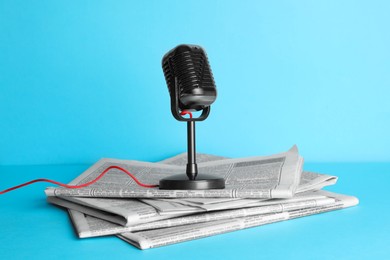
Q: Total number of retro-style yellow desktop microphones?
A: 0